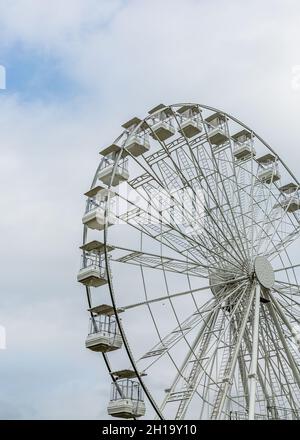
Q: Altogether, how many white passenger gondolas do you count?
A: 12